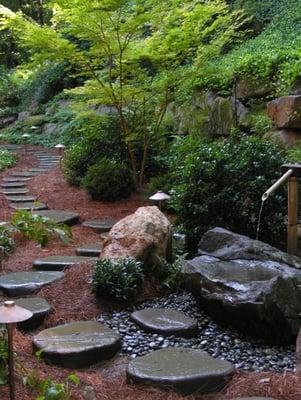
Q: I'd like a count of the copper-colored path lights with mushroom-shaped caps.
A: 5